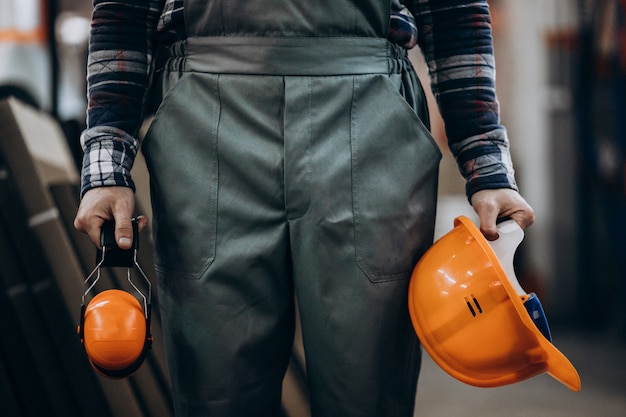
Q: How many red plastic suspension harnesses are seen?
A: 0